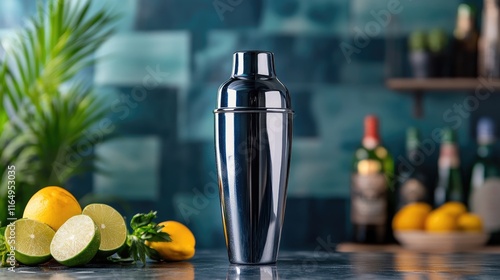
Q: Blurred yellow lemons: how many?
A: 4